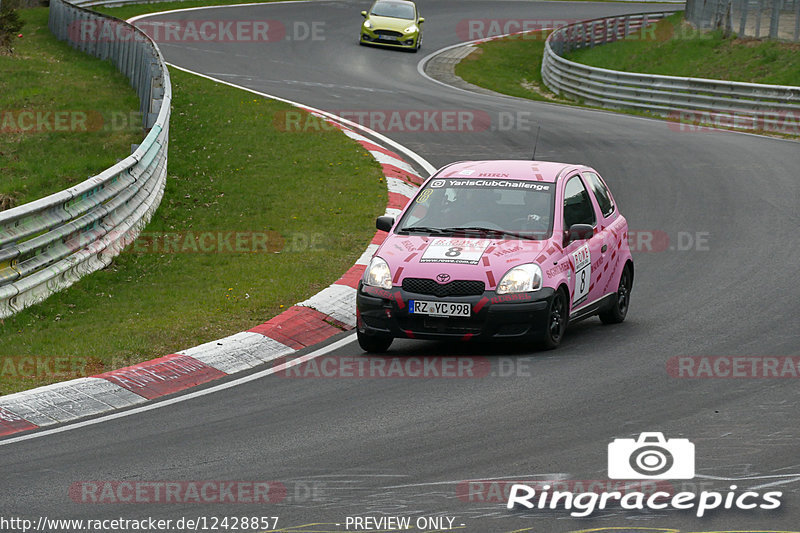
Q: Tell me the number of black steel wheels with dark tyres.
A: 2